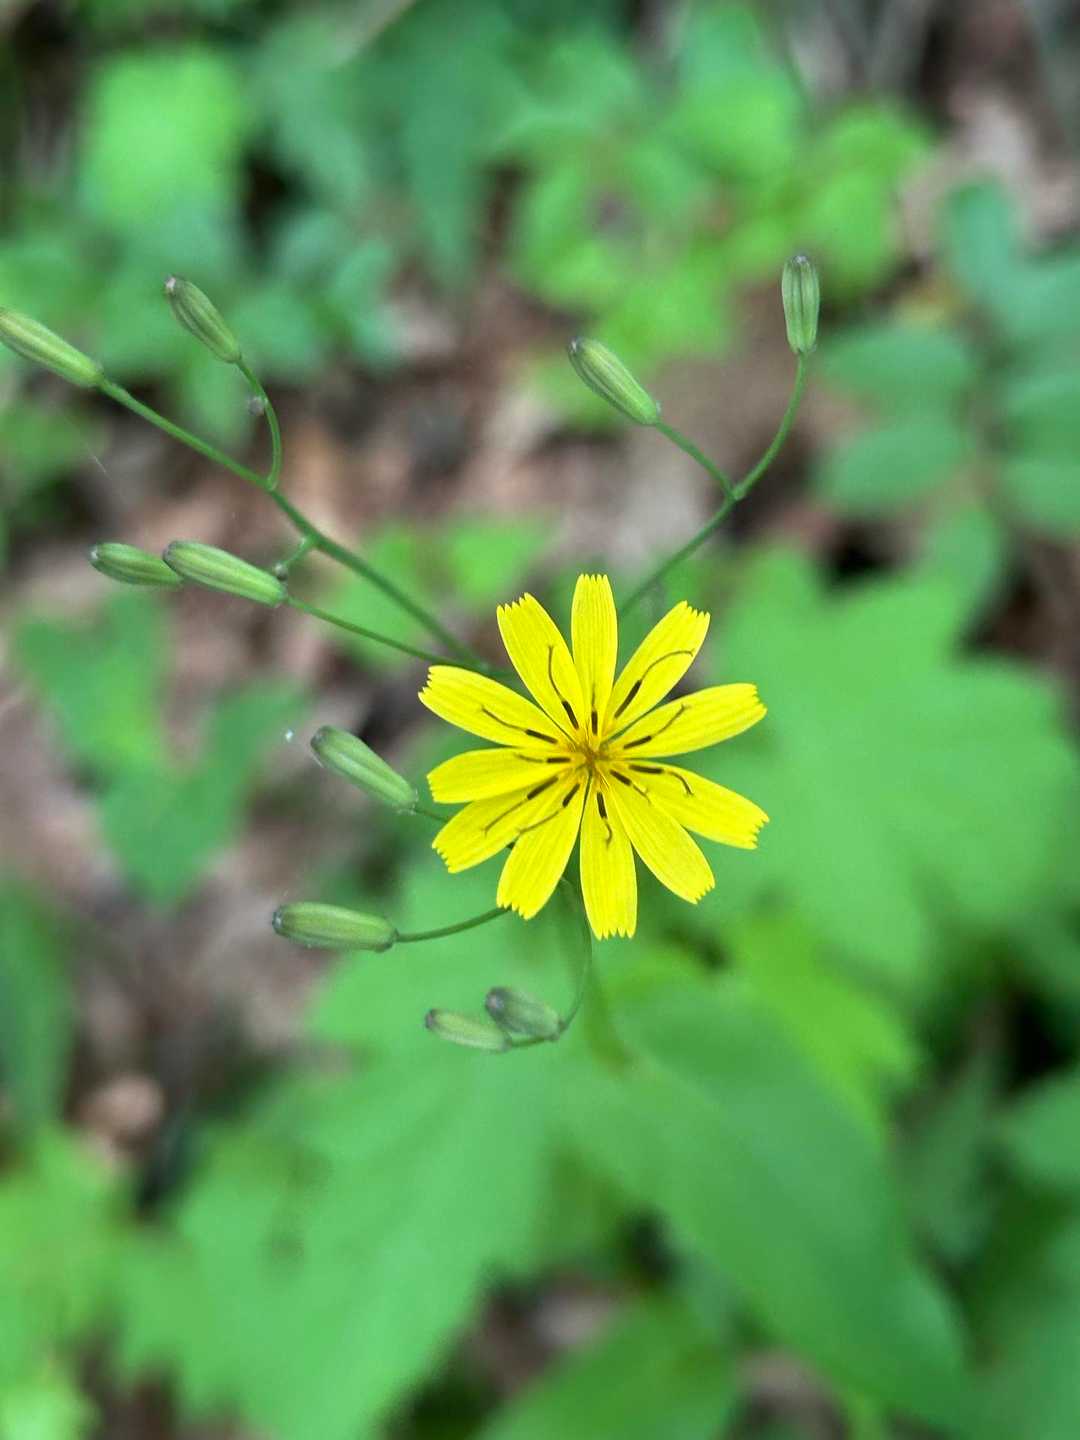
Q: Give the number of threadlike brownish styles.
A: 11